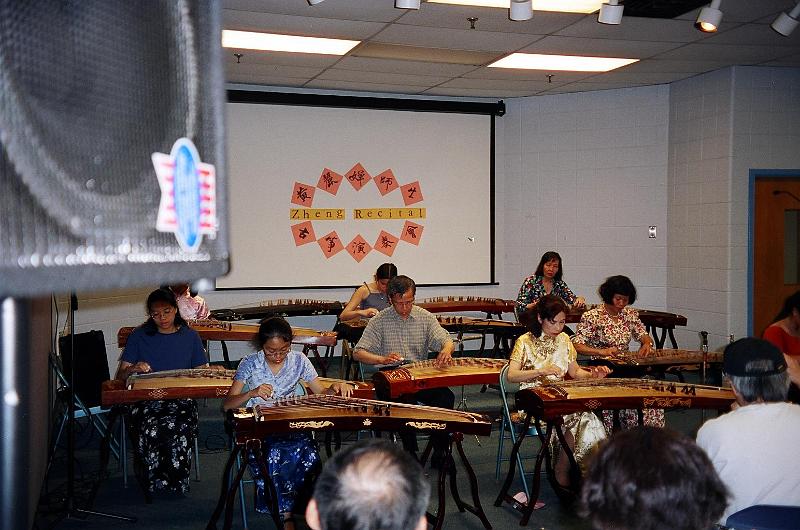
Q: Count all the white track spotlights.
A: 6